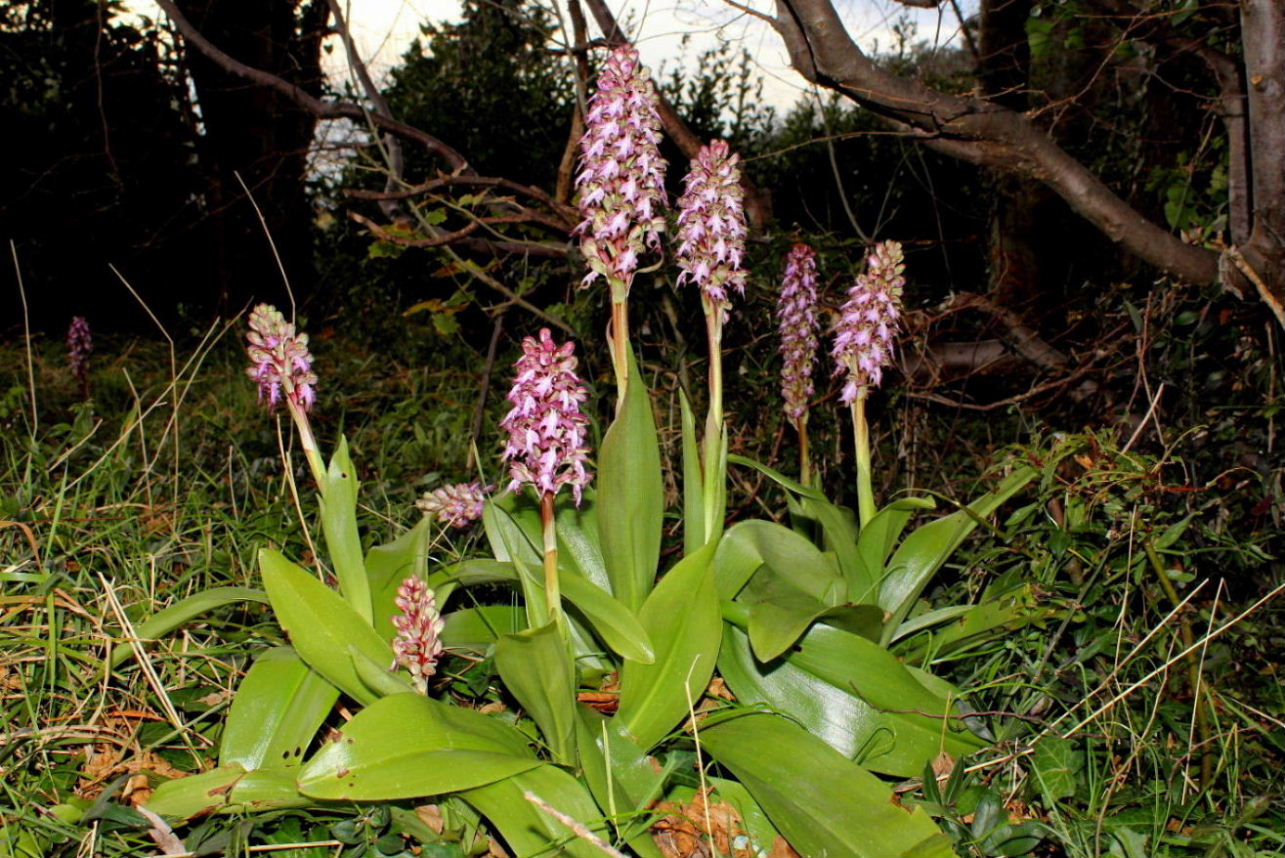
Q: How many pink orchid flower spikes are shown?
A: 9